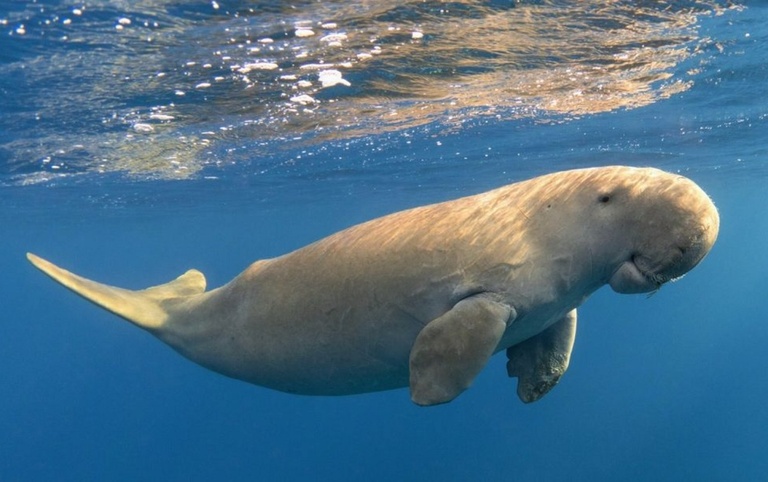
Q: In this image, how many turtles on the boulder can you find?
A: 0